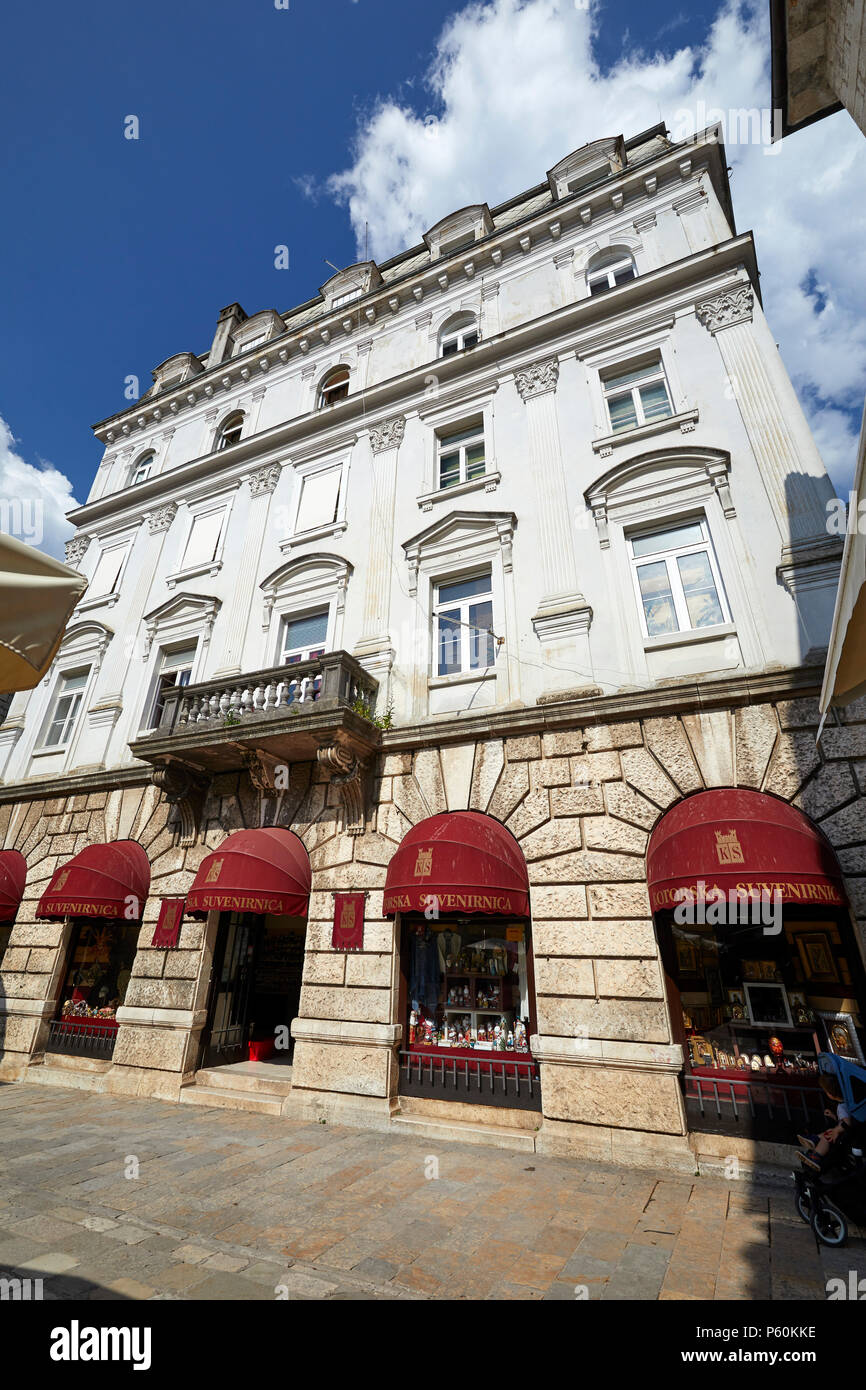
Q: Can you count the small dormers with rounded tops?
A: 5